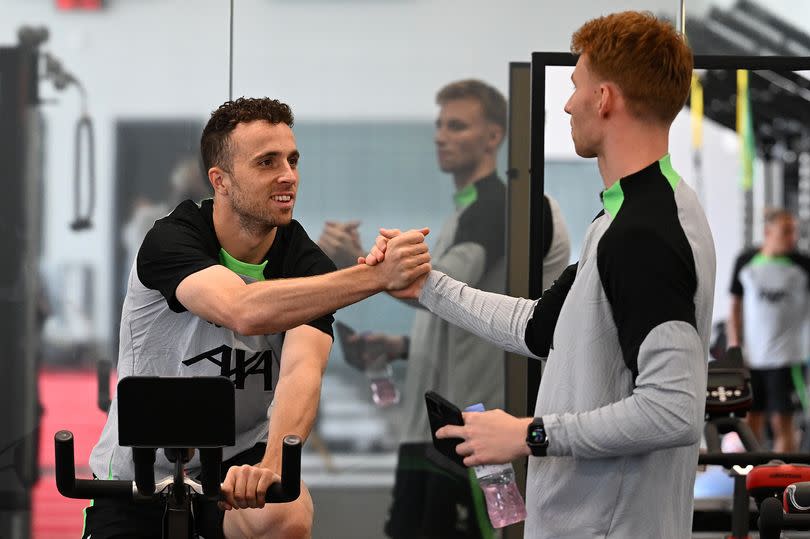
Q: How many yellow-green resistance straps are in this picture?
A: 2